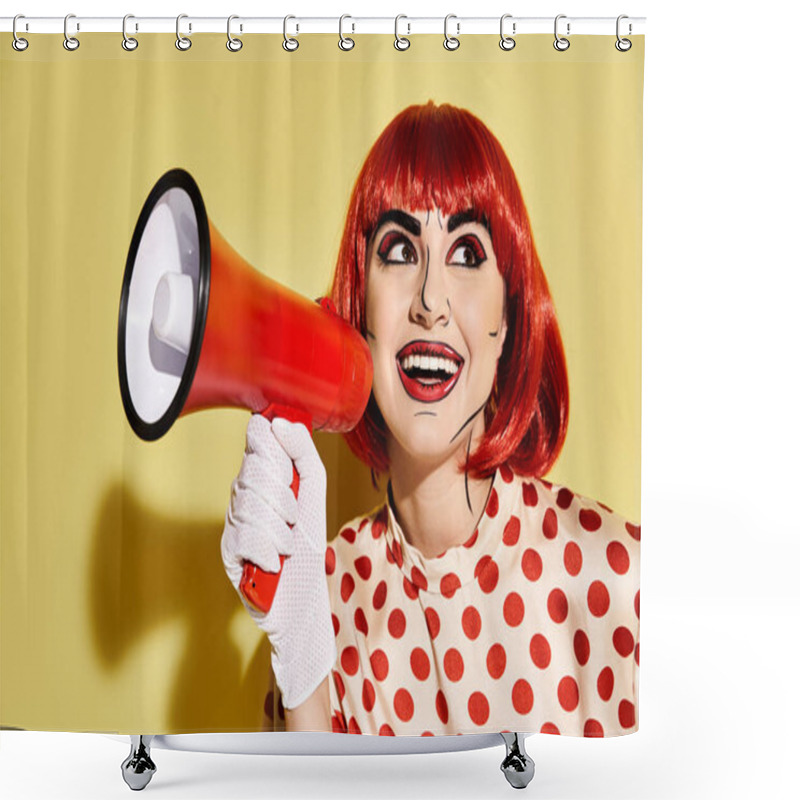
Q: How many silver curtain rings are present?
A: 12